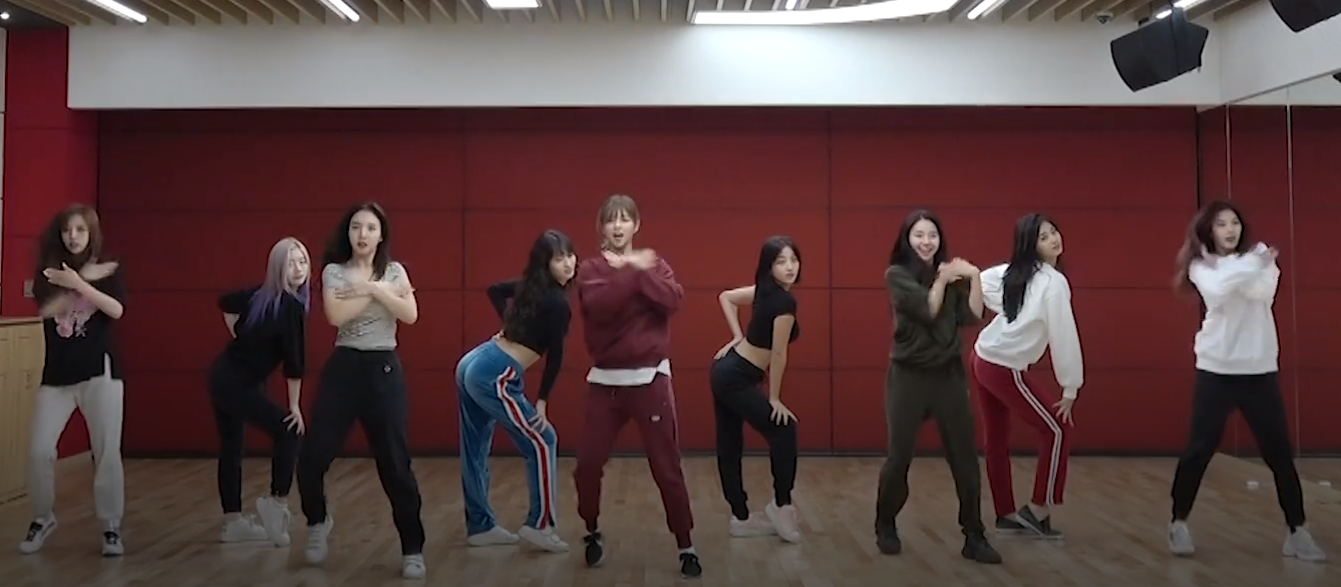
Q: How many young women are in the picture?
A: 9